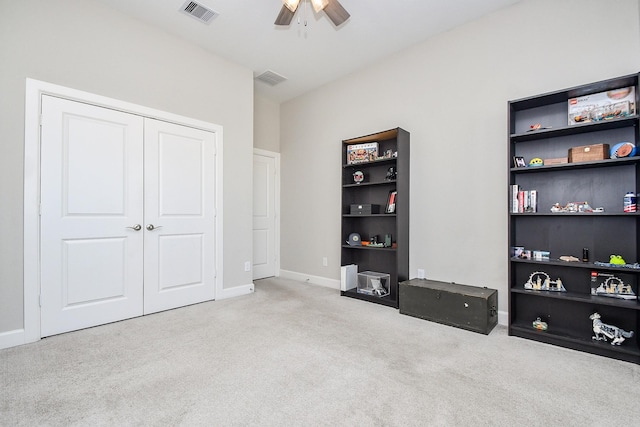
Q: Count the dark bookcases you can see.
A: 2